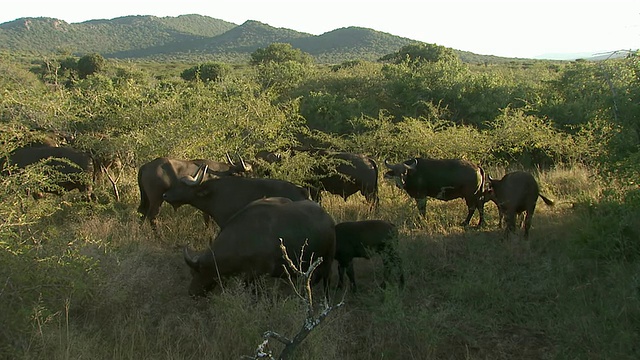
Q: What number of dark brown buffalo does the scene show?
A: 8